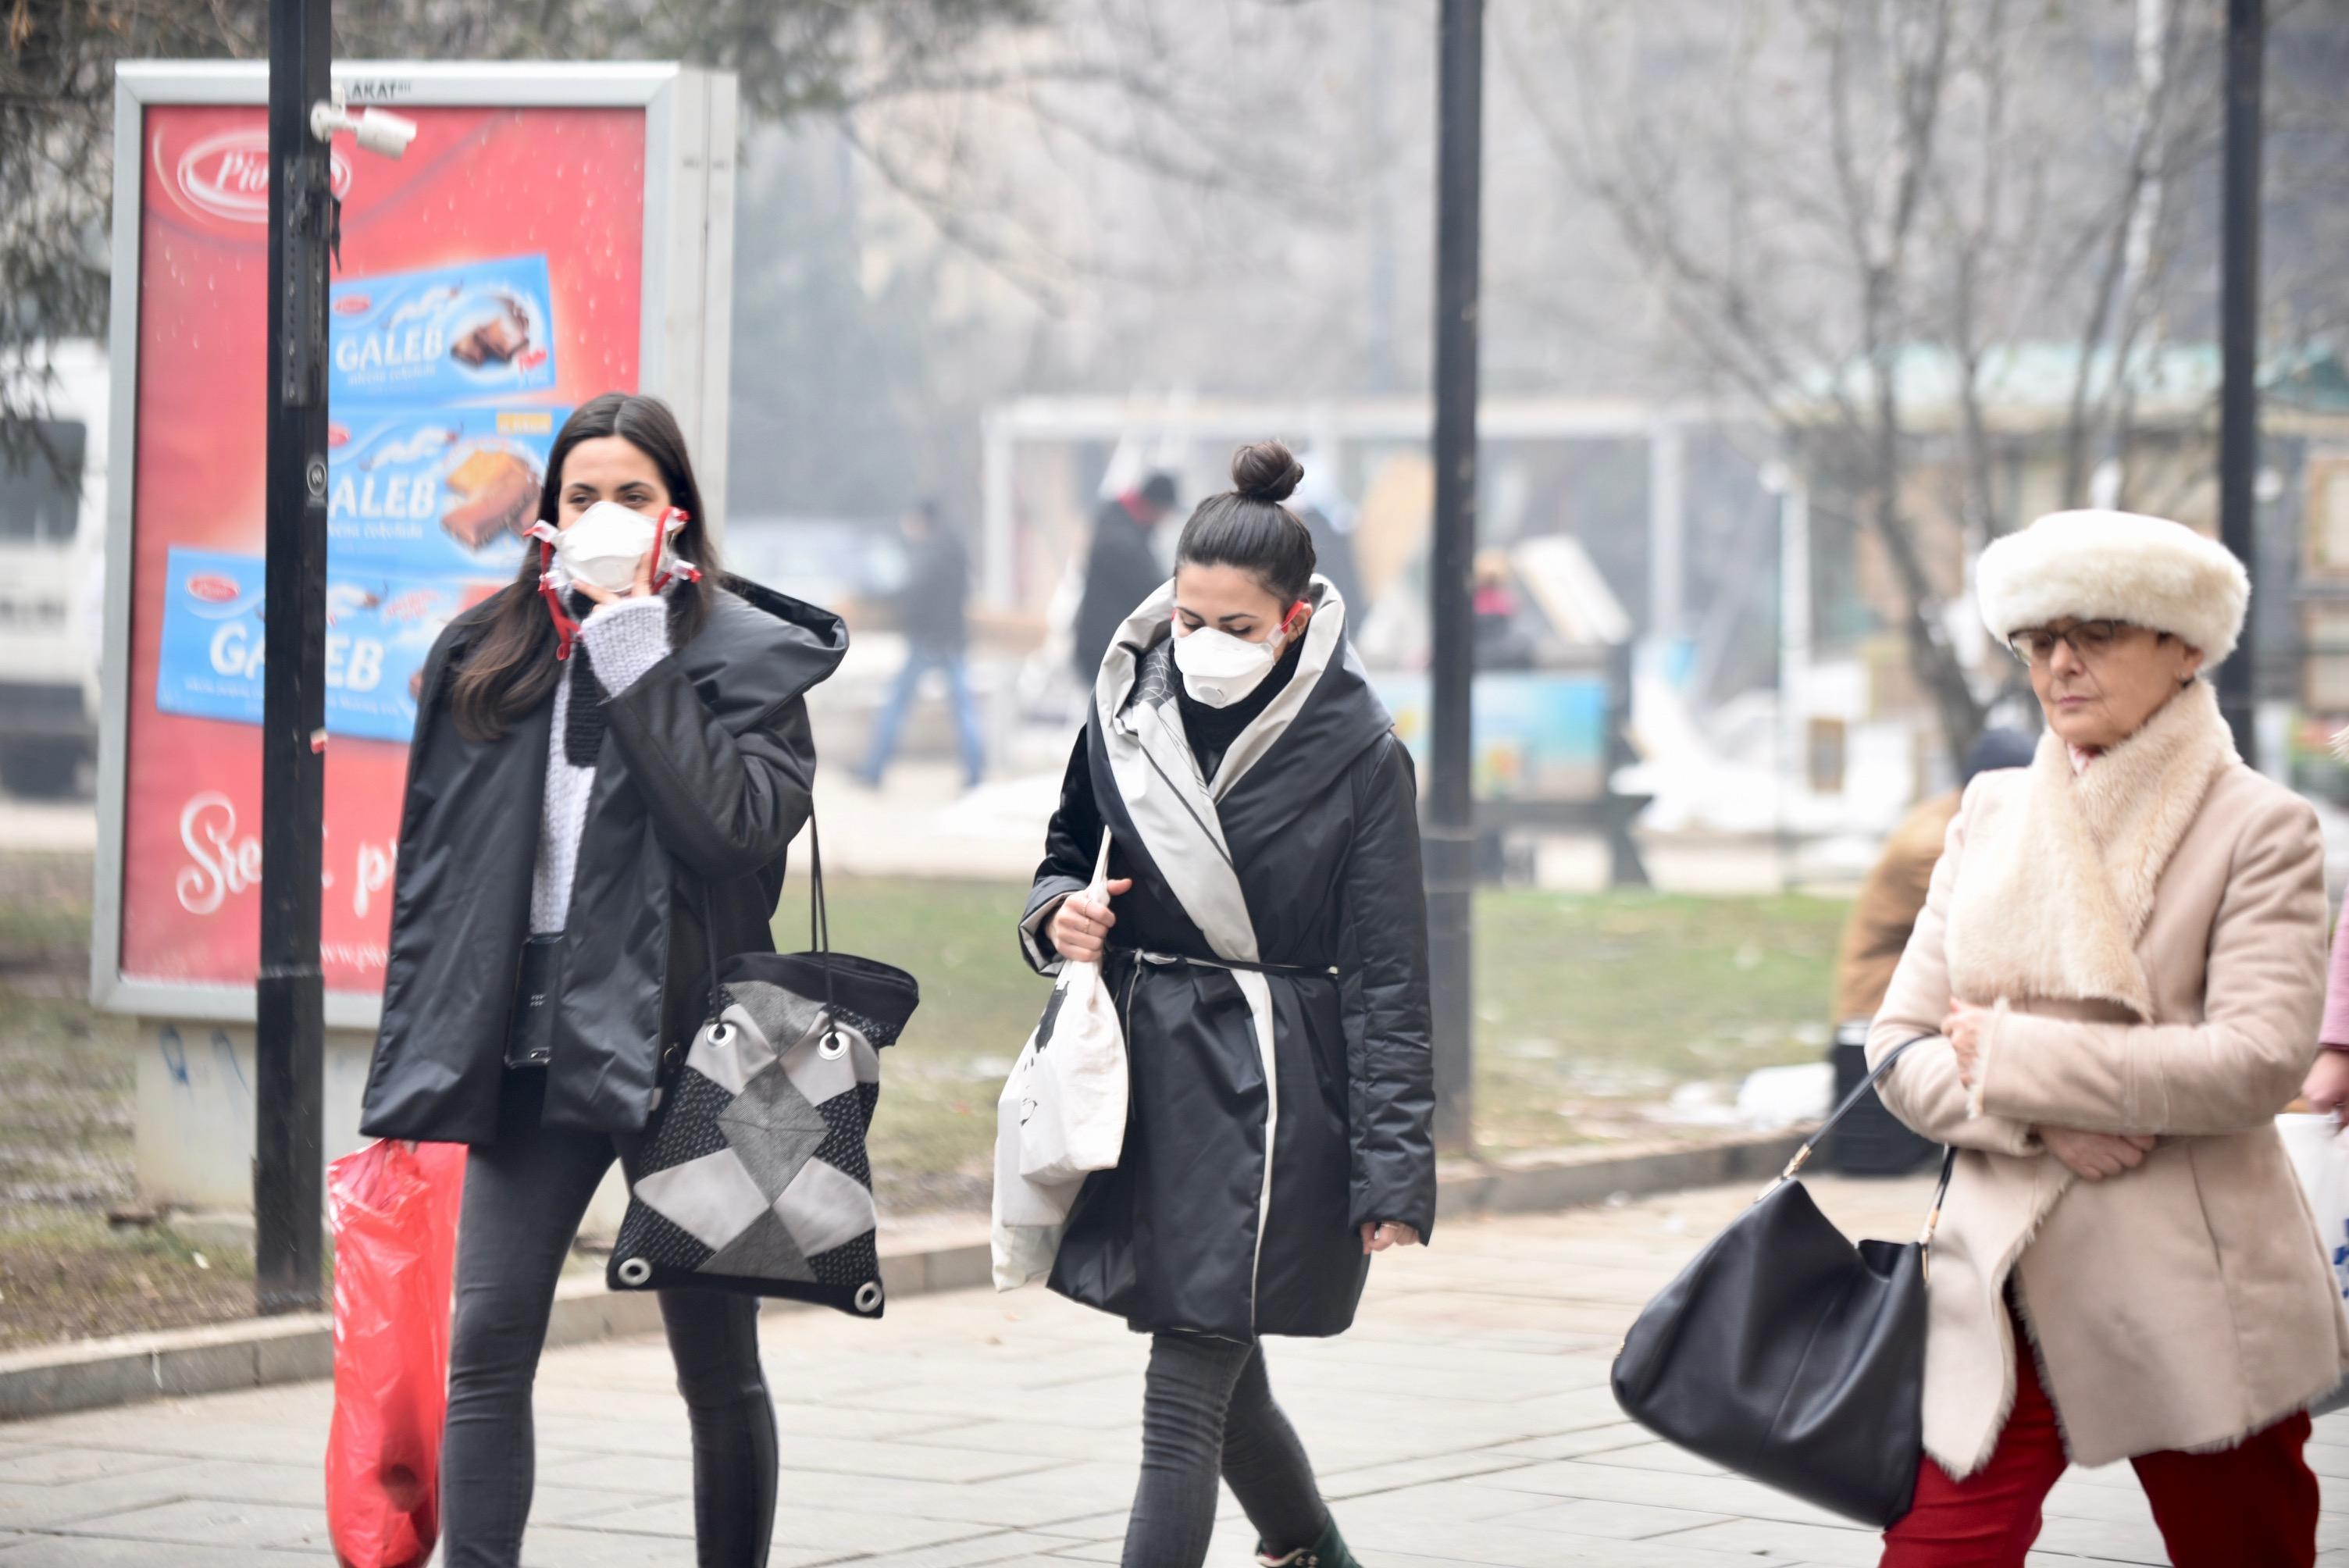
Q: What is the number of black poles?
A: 3